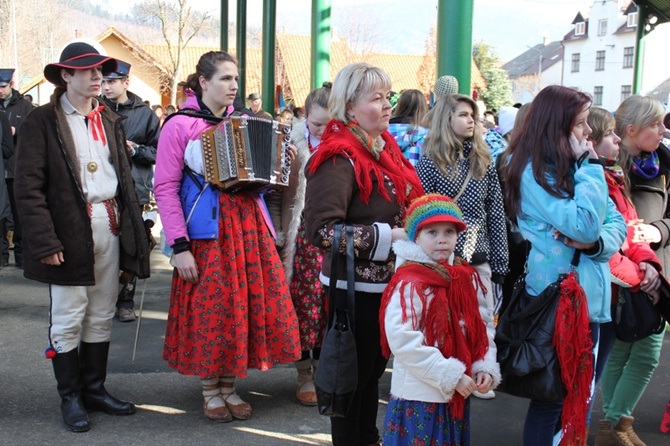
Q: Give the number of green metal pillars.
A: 6